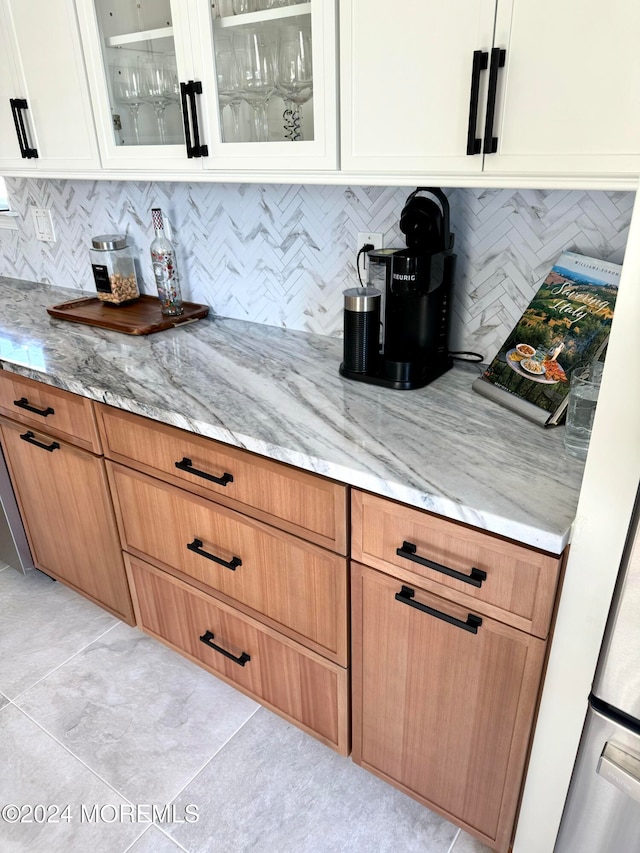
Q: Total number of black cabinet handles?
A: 13